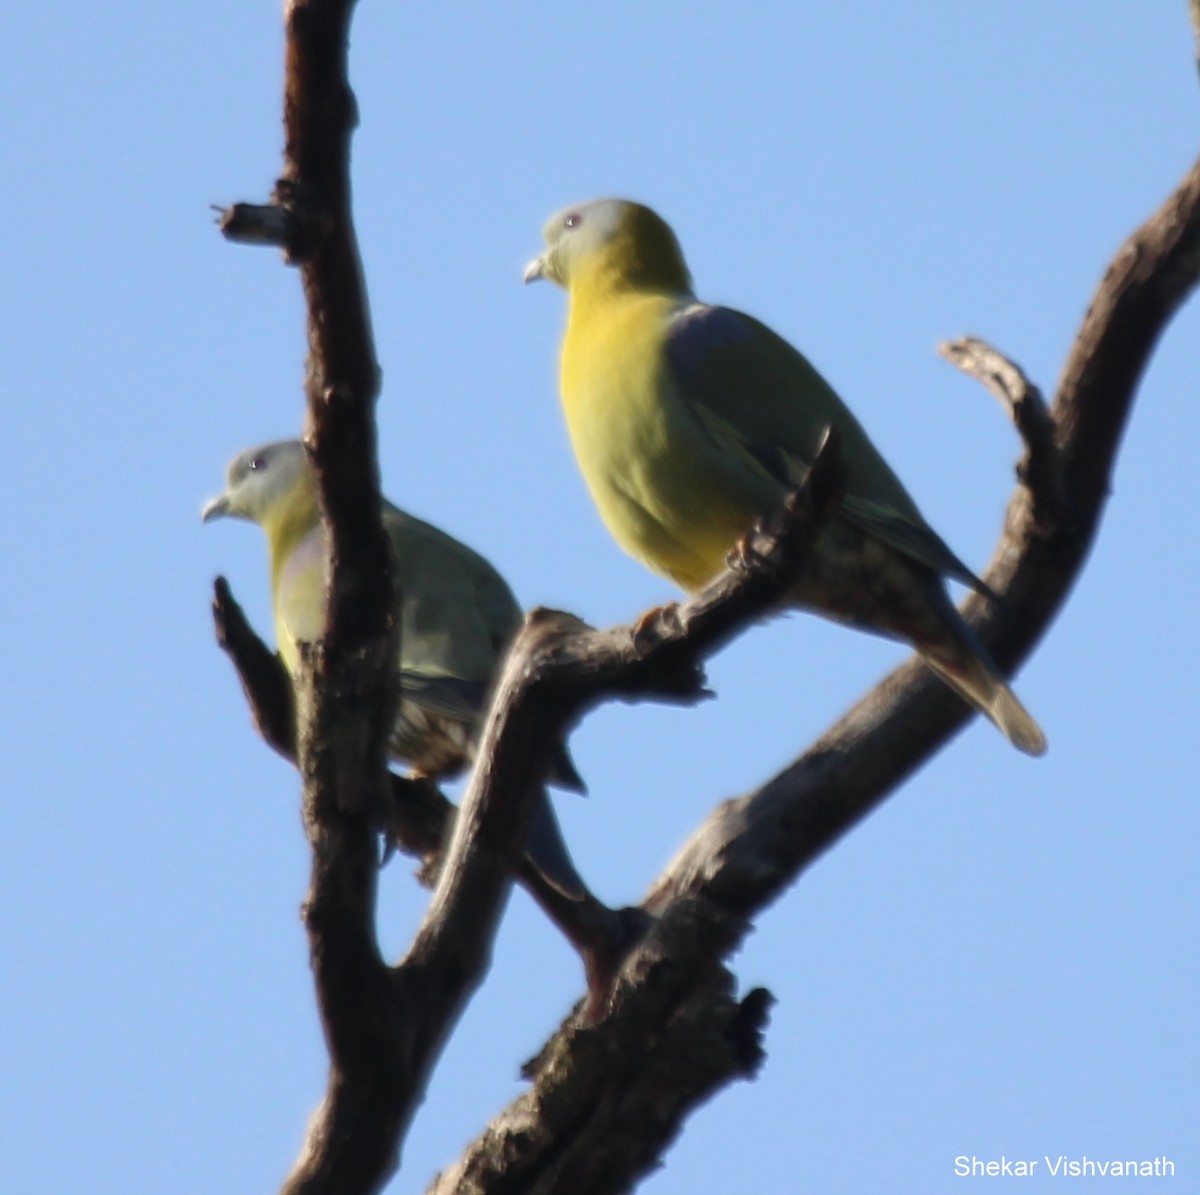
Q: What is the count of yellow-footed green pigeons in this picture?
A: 2